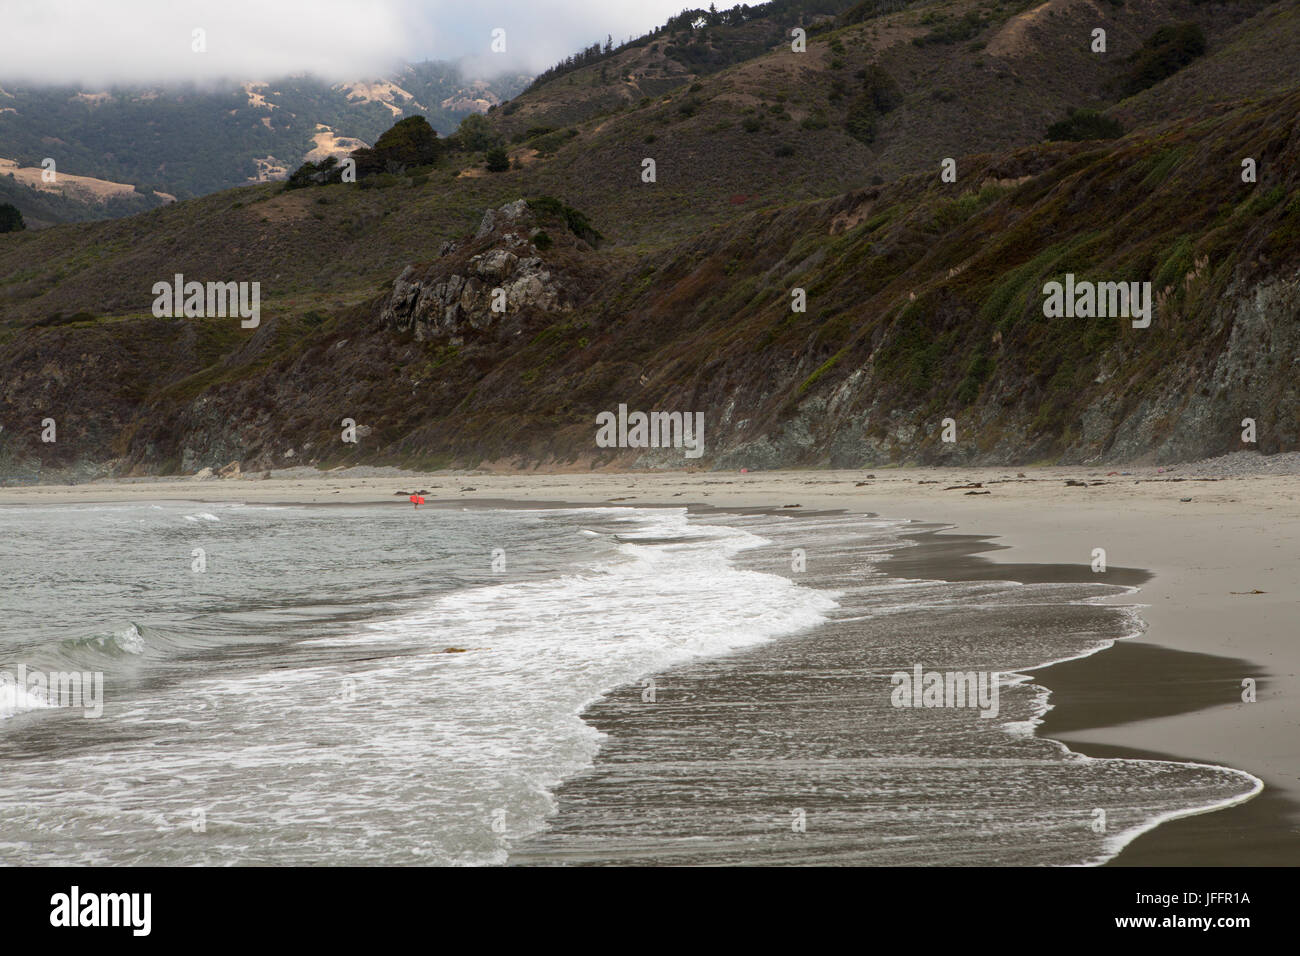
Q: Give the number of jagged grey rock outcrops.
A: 1